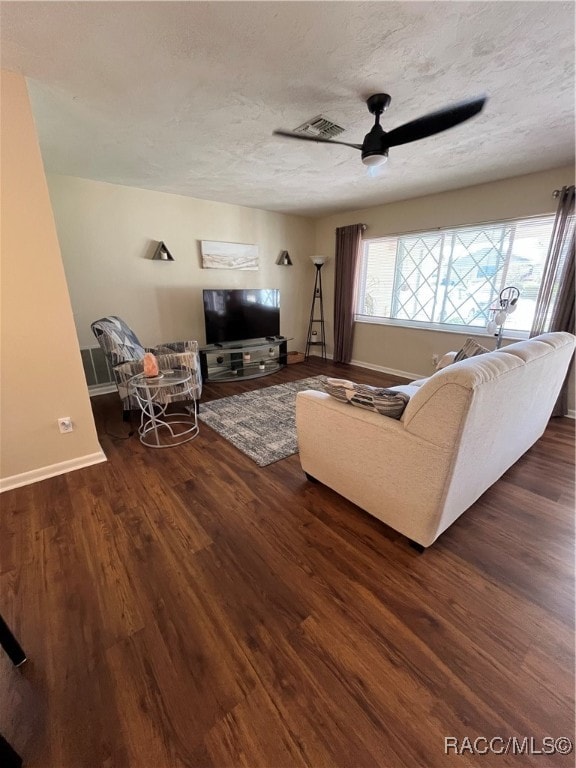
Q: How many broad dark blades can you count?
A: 2